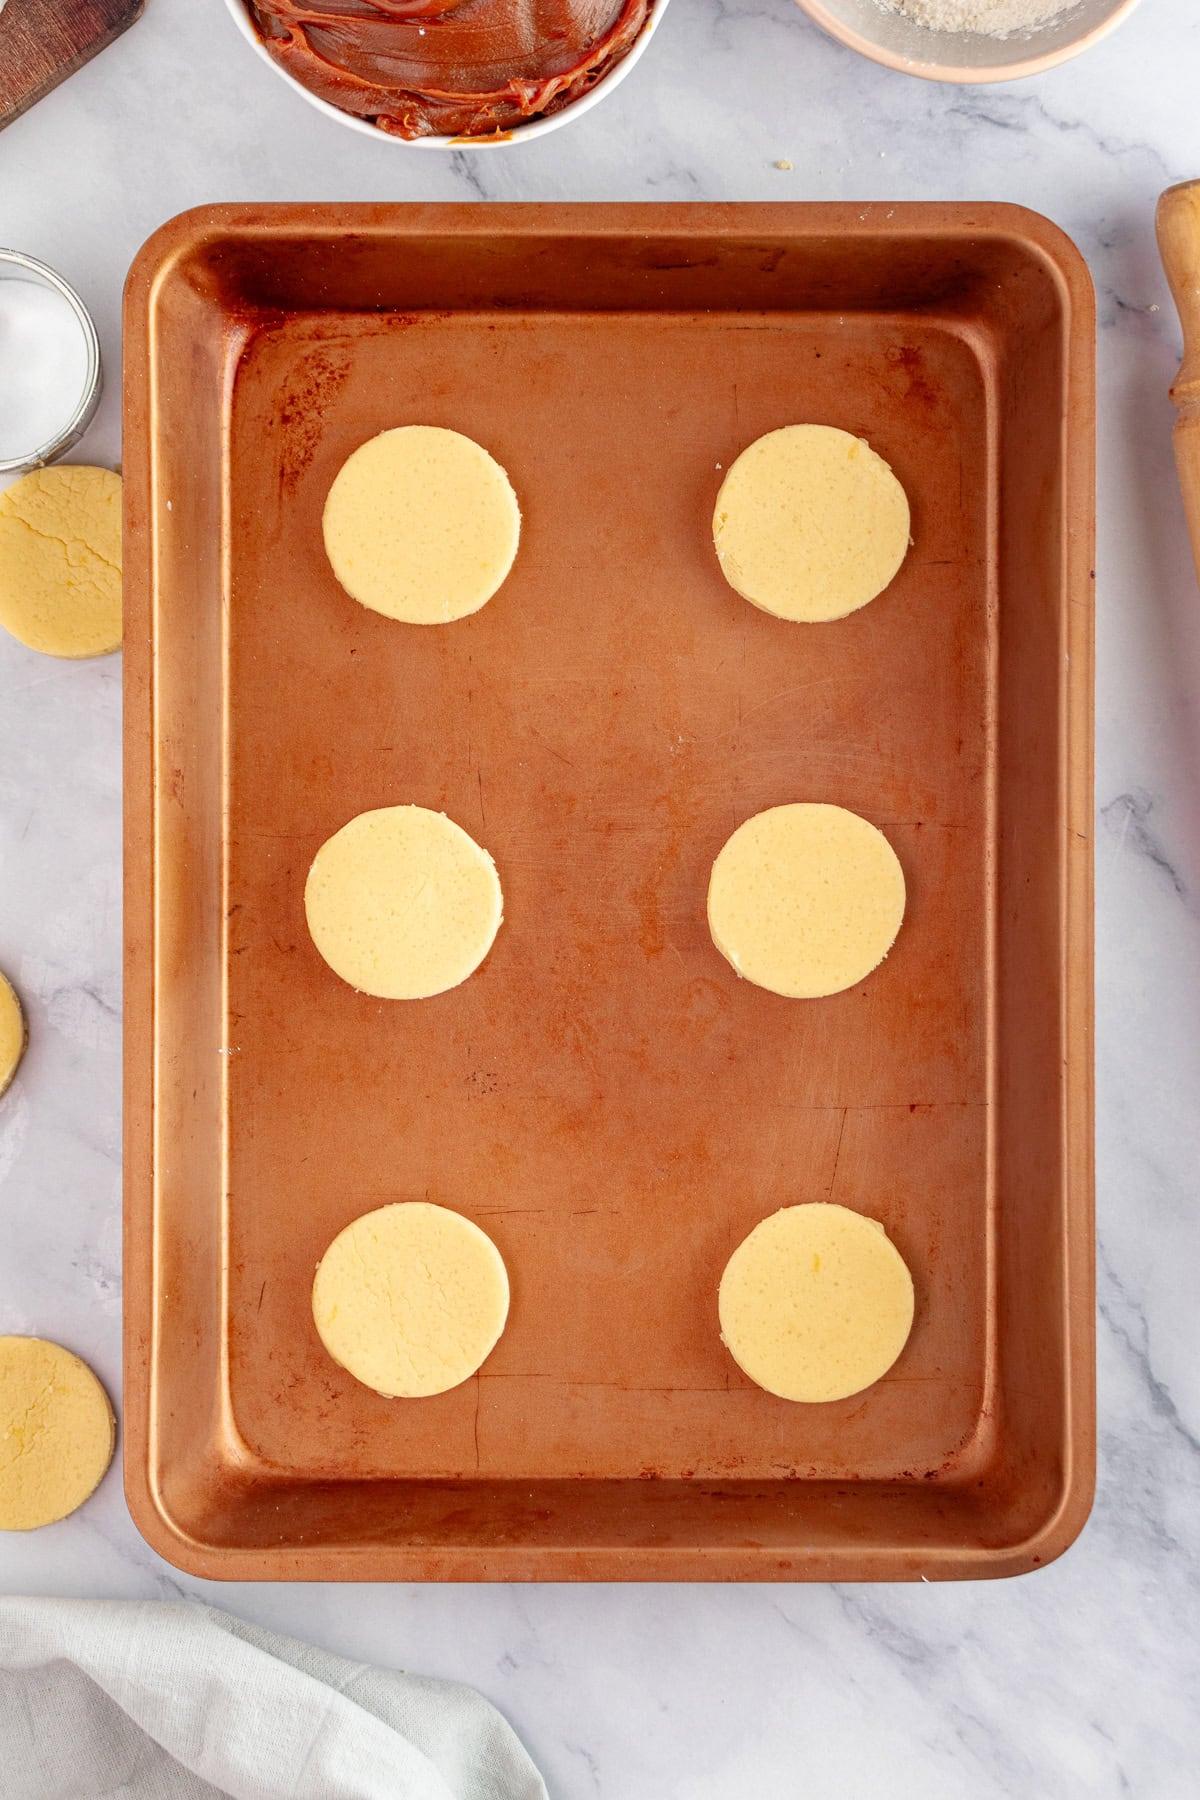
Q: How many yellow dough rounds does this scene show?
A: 9